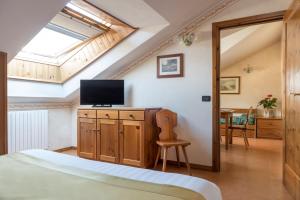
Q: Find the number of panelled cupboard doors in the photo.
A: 3